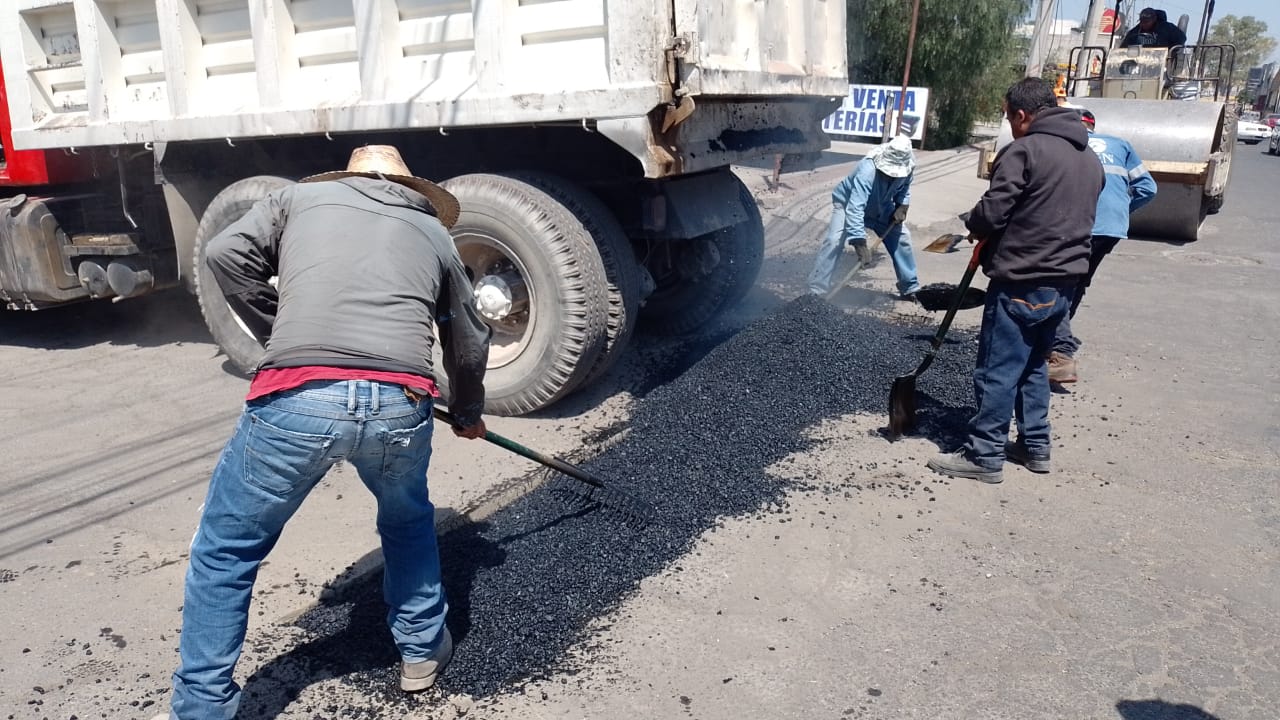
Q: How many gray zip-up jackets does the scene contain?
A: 1